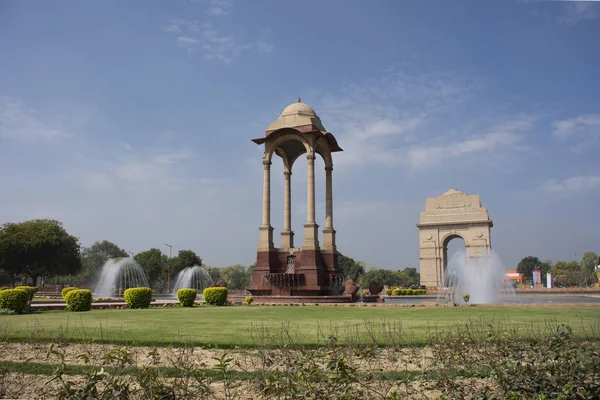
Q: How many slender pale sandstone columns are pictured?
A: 4